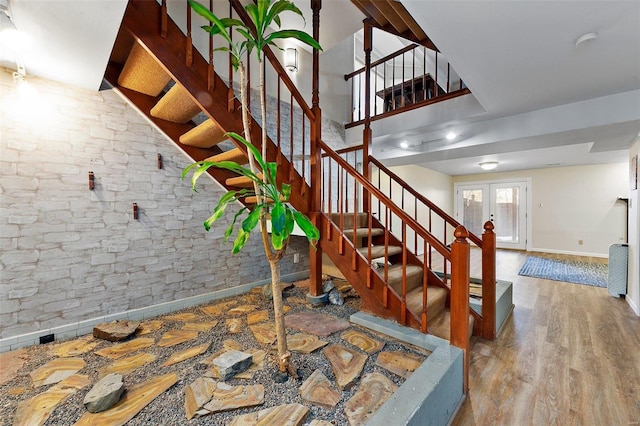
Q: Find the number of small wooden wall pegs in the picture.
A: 3